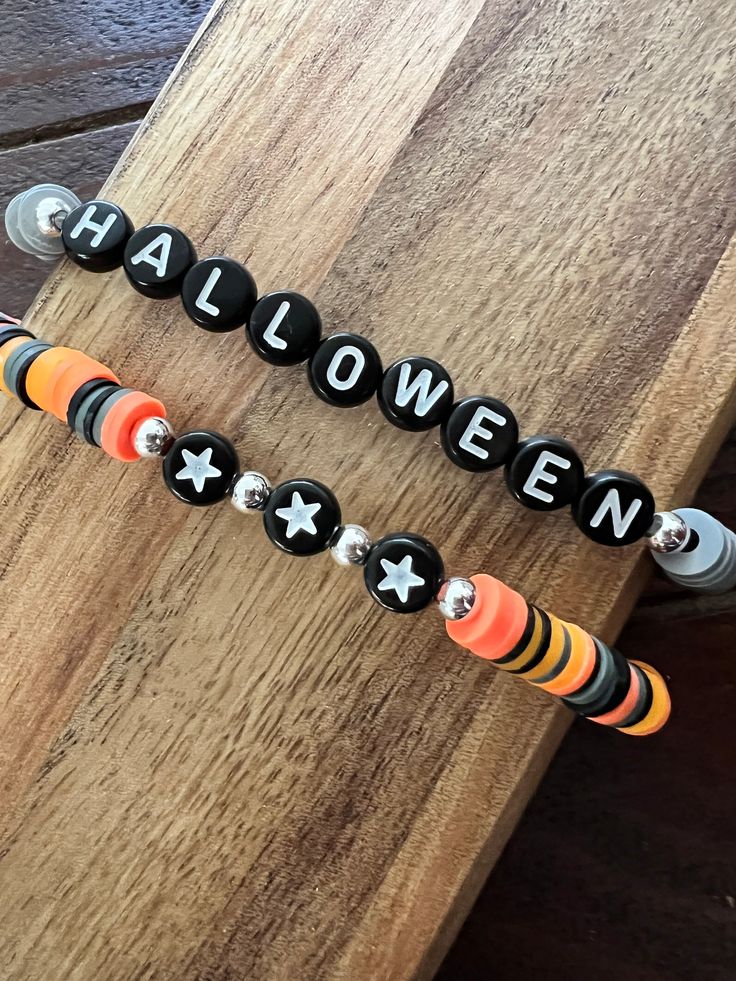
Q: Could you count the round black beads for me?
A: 12